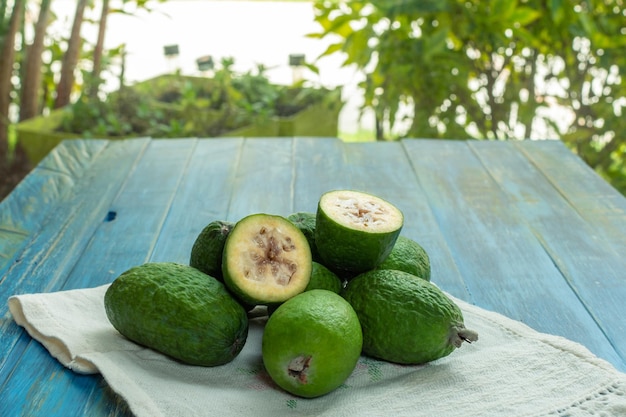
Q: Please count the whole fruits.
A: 7